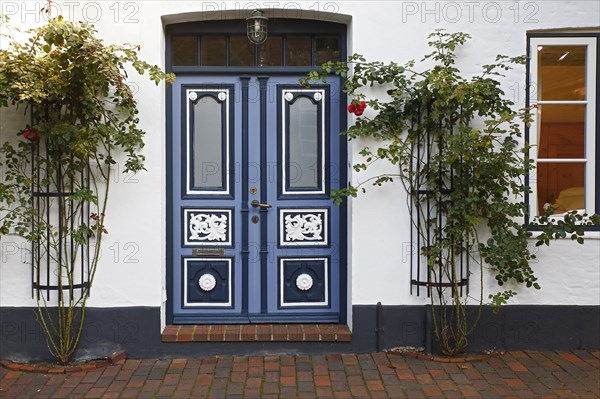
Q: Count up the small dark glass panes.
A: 6